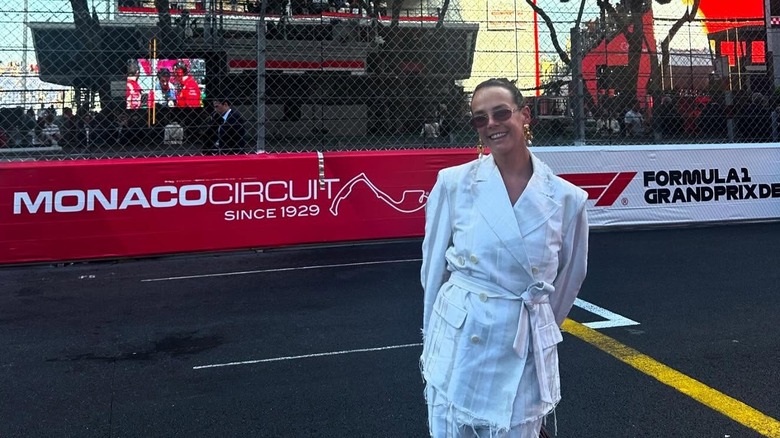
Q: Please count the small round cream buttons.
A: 5